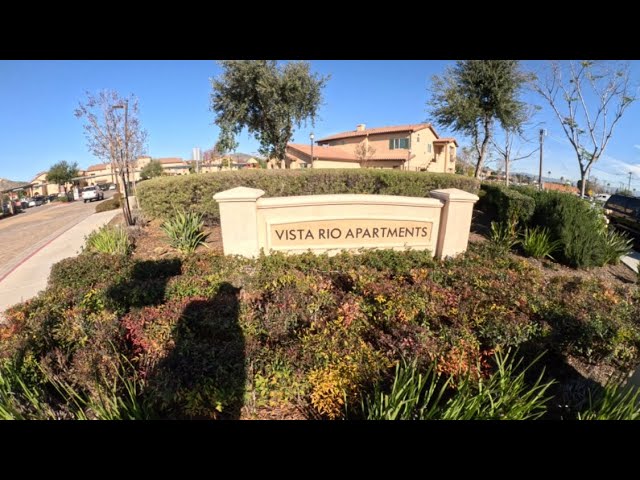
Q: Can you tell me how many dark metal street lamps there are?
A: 2